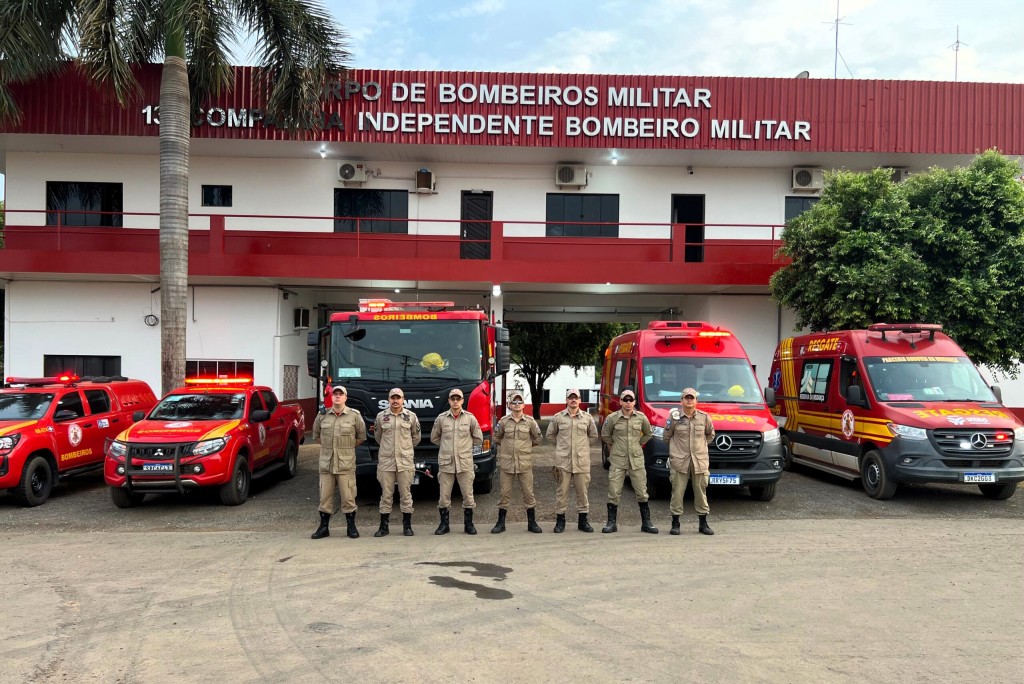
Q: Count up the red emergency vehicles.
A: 5